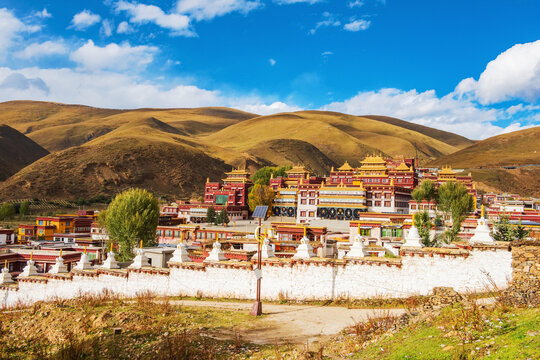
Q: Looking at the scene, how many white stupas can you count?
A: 13